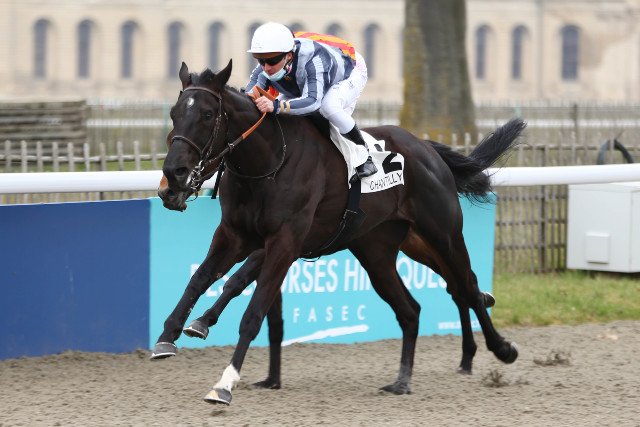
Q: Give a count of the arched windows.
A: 12